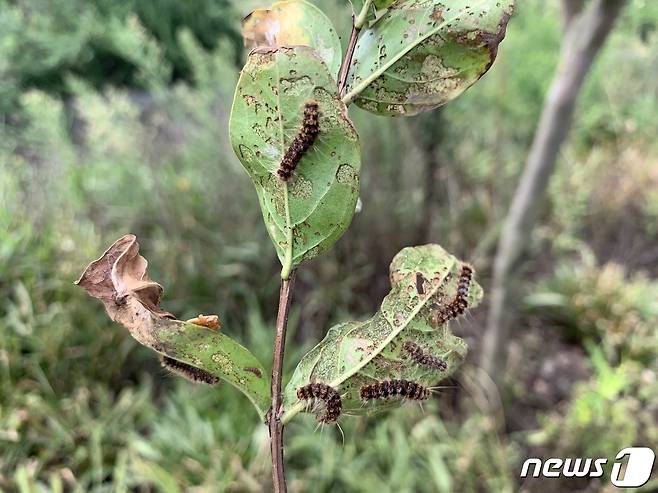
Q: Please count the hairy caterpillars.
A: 6